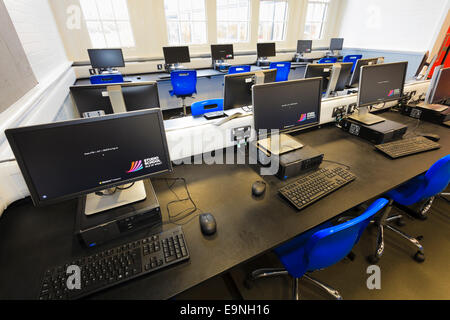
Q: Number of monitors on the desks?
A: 14